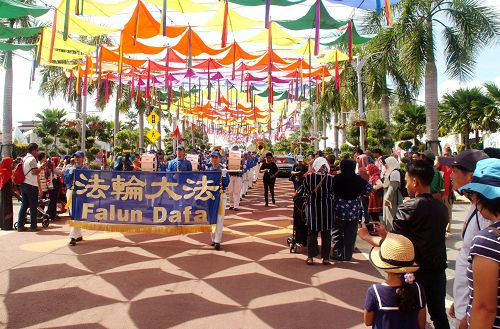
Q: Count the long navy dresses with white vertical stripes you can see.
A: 1